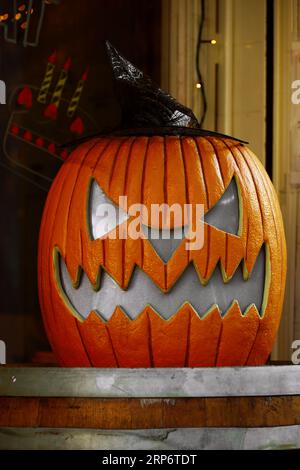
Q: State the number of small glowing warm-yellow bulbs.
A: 2